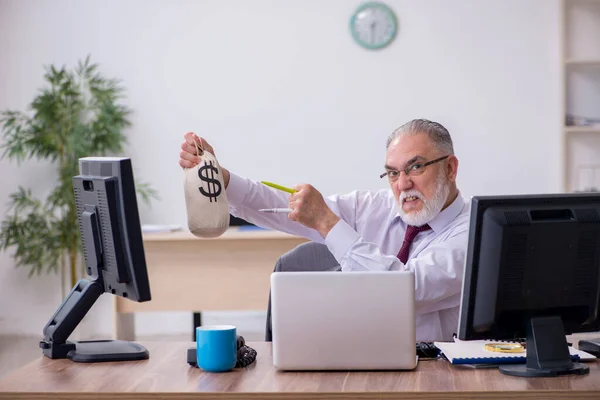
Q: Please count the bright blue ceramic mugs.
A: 1